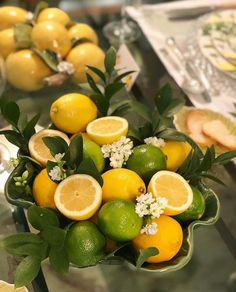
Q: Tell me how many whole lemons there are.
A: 12